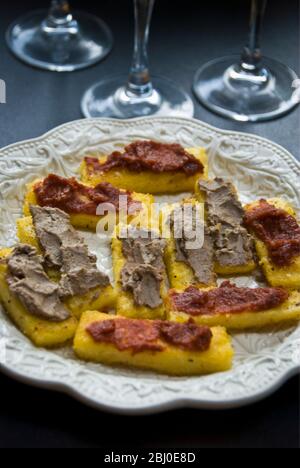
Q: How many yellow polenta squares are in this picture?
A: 10